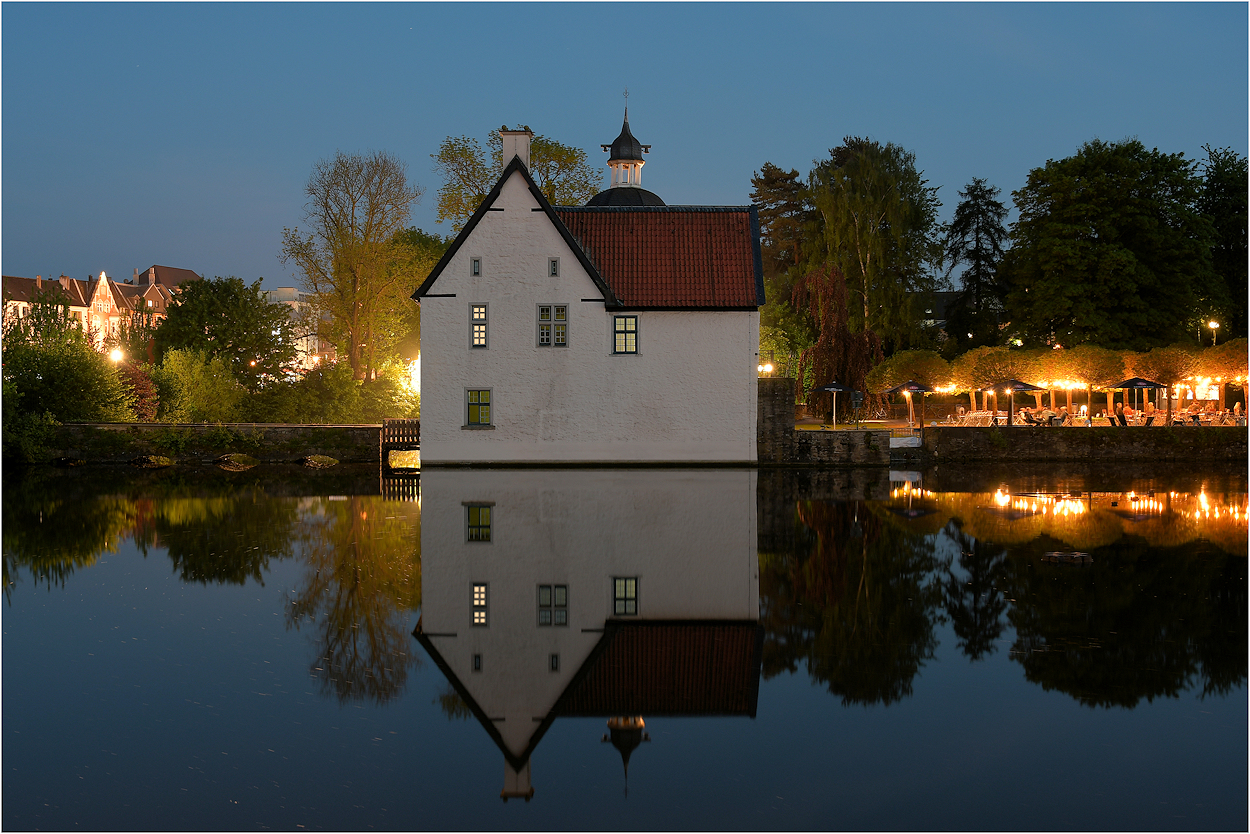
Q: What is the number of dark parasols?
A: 4